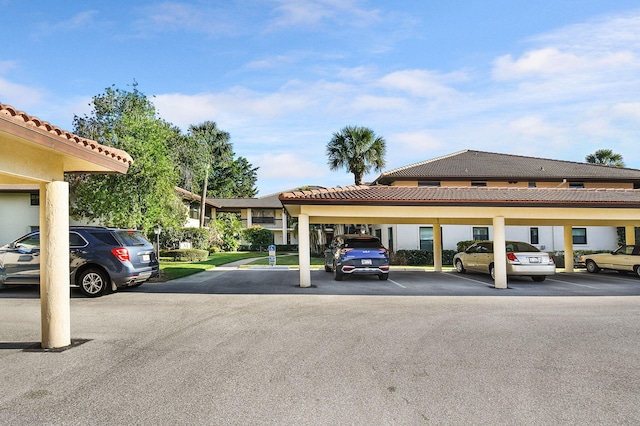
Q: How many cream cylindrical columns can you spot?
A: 6